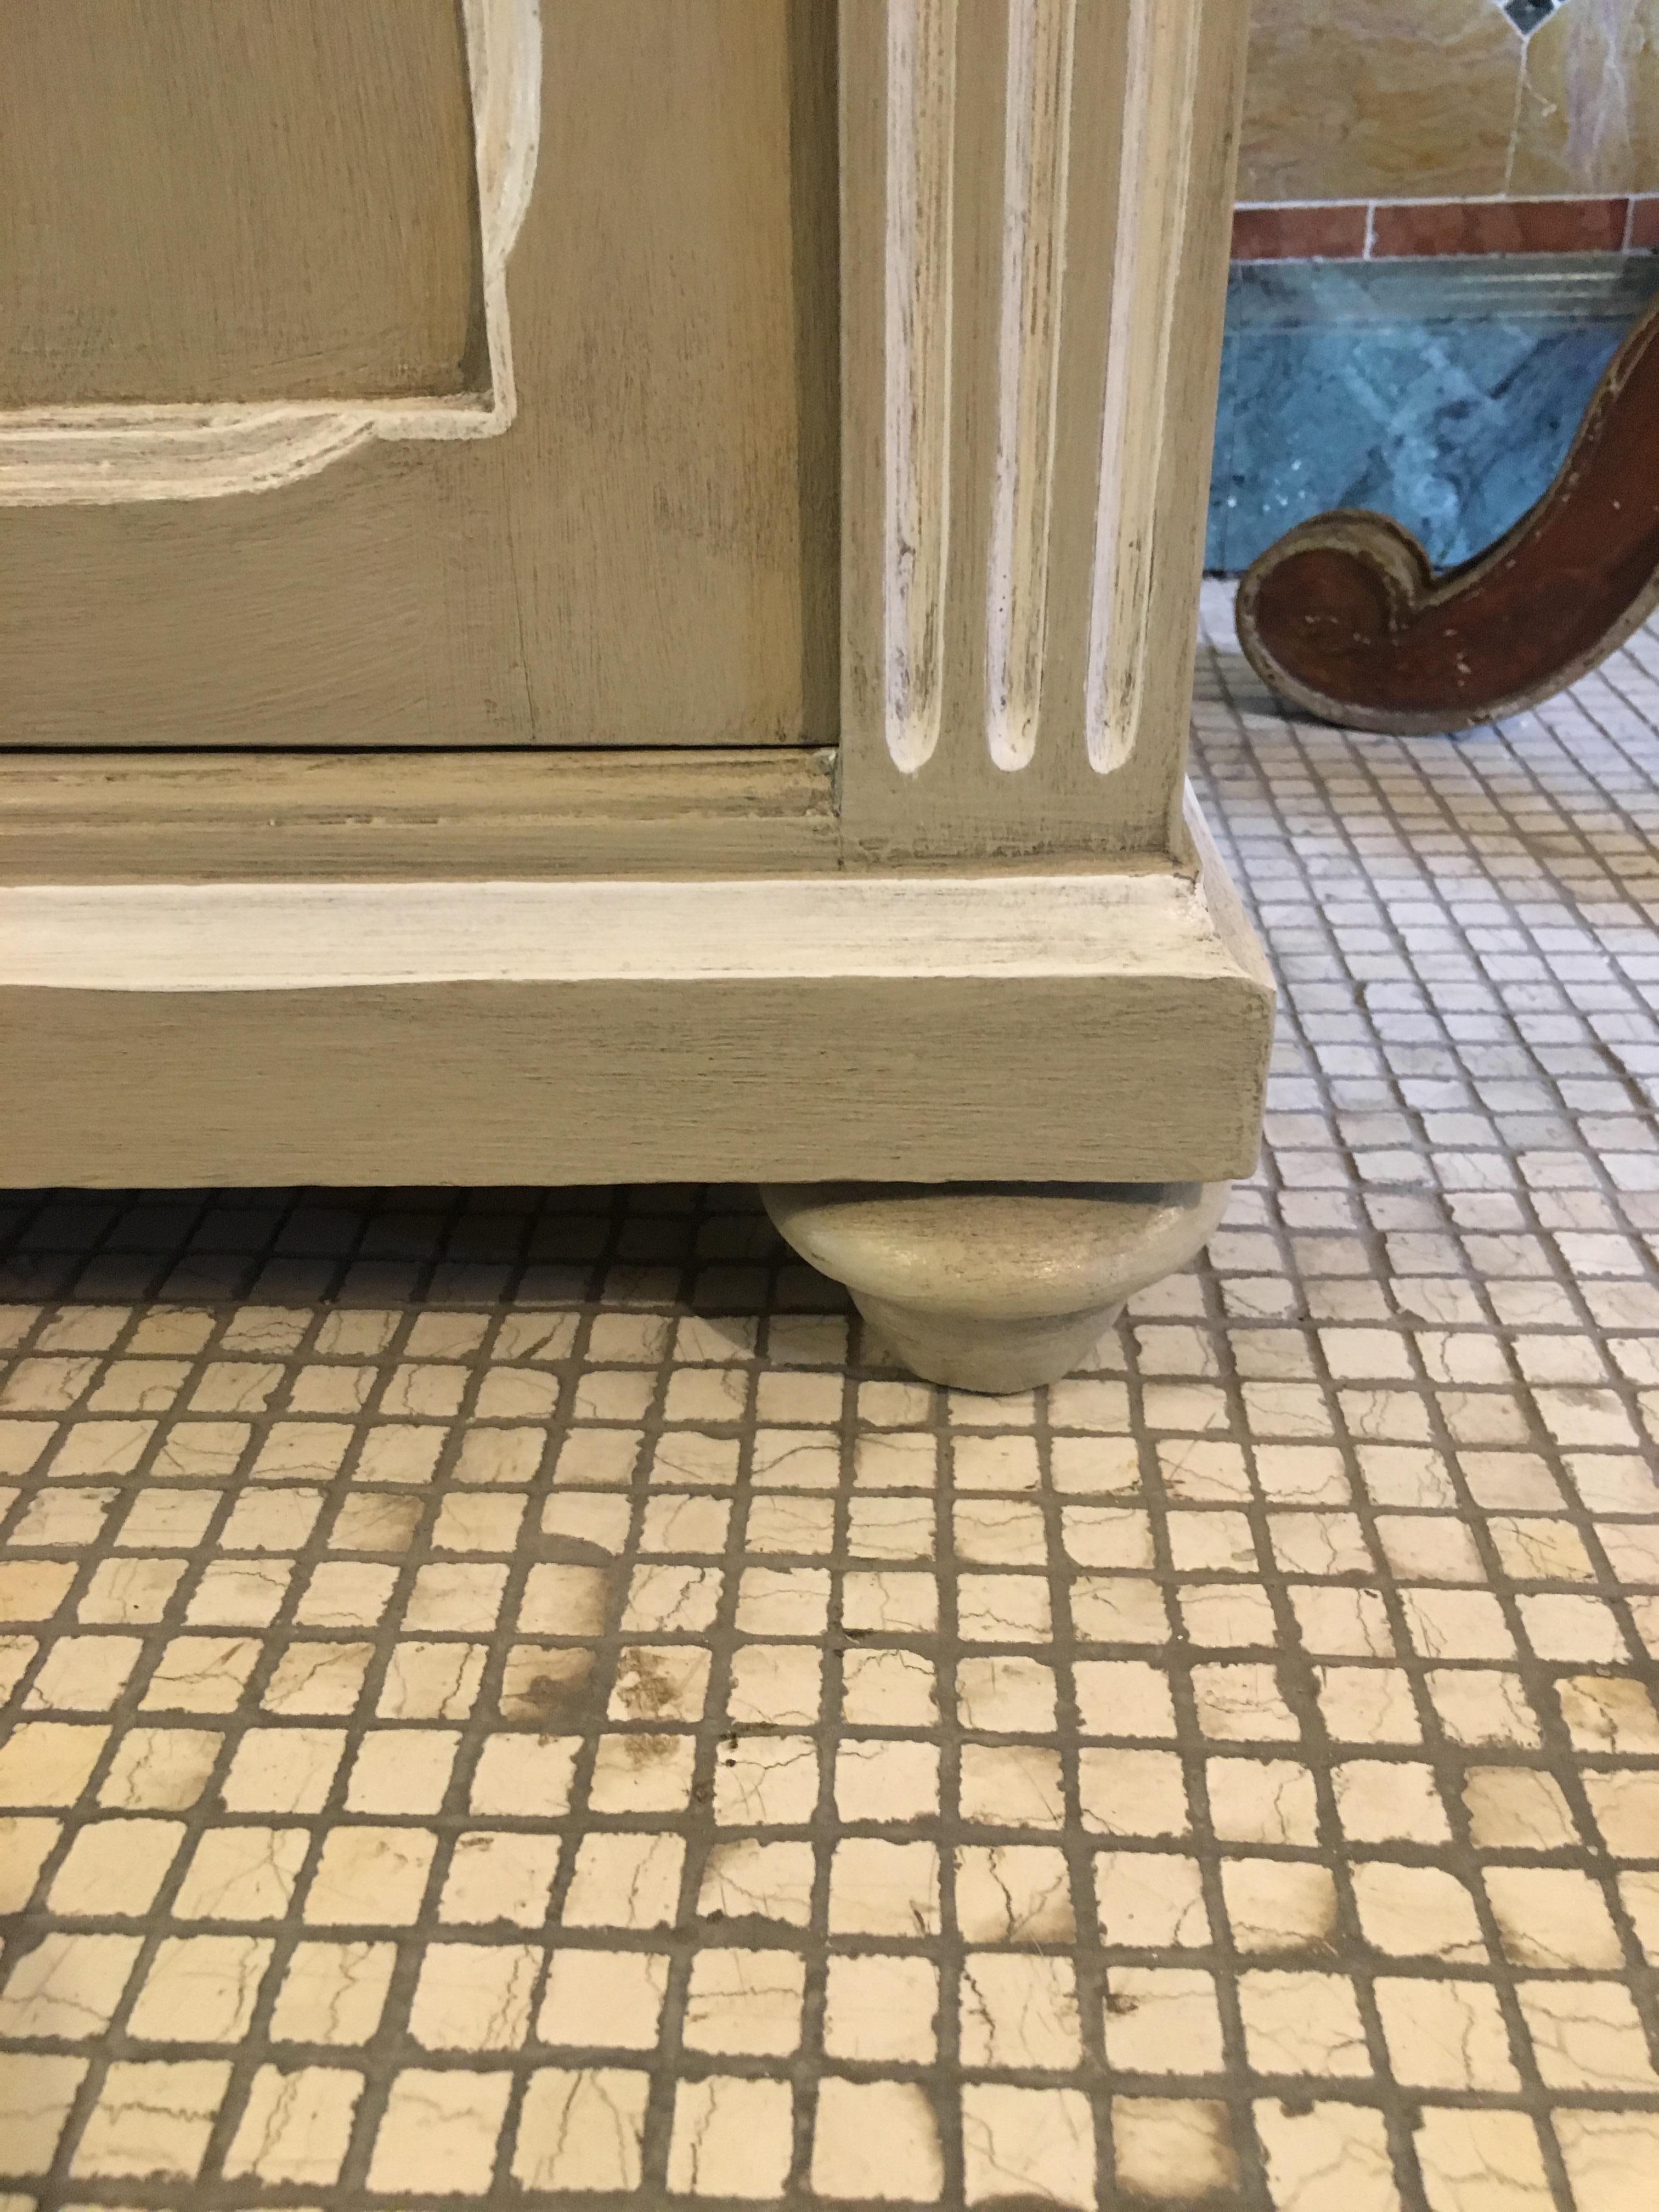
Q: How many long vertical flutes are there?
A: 3